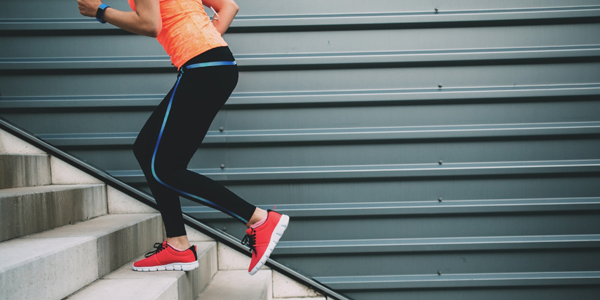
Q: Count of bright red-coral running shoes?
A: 2